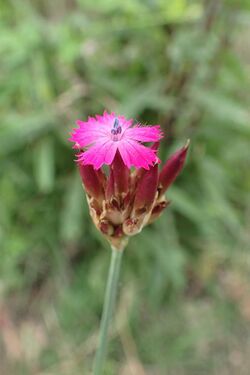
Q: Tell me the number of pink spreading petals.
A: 5